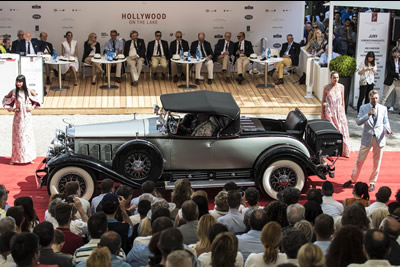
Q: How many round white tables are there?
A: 4